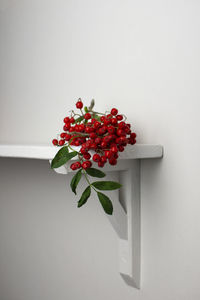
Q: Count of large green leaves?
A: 7